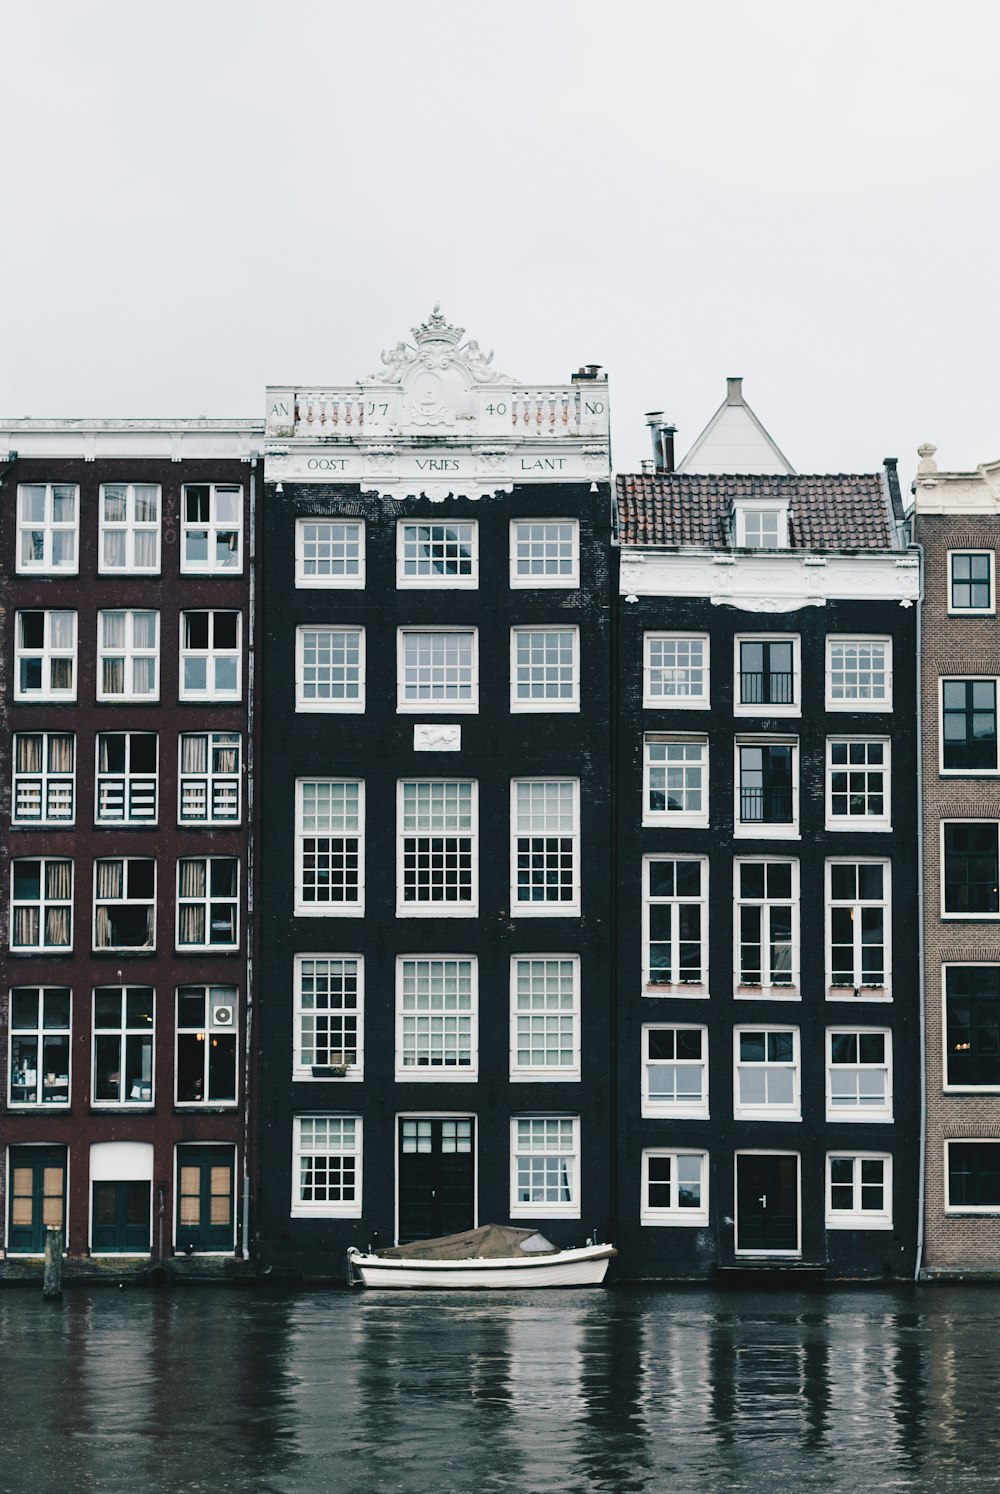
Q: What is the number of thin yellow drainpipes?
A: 0